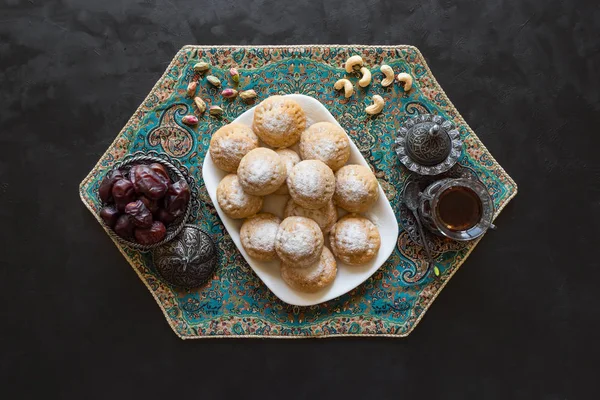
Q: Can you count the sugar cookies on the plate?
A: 13